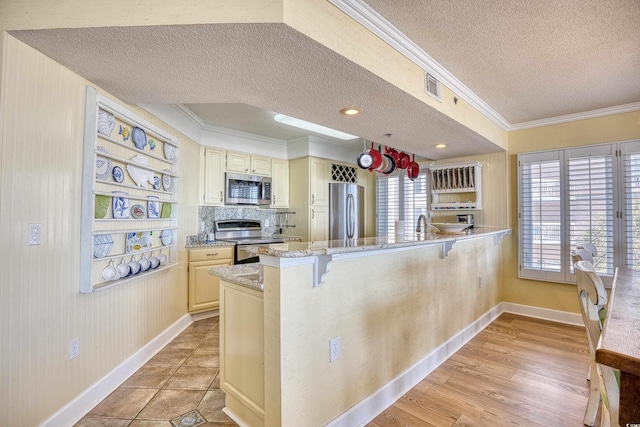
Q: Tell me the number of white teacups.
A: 6